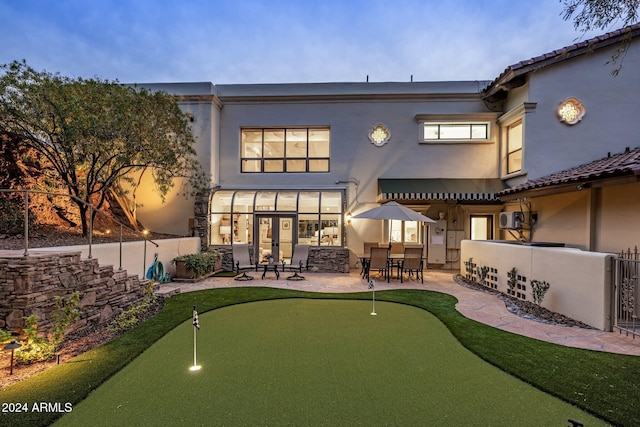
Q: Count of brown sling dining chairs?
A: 4